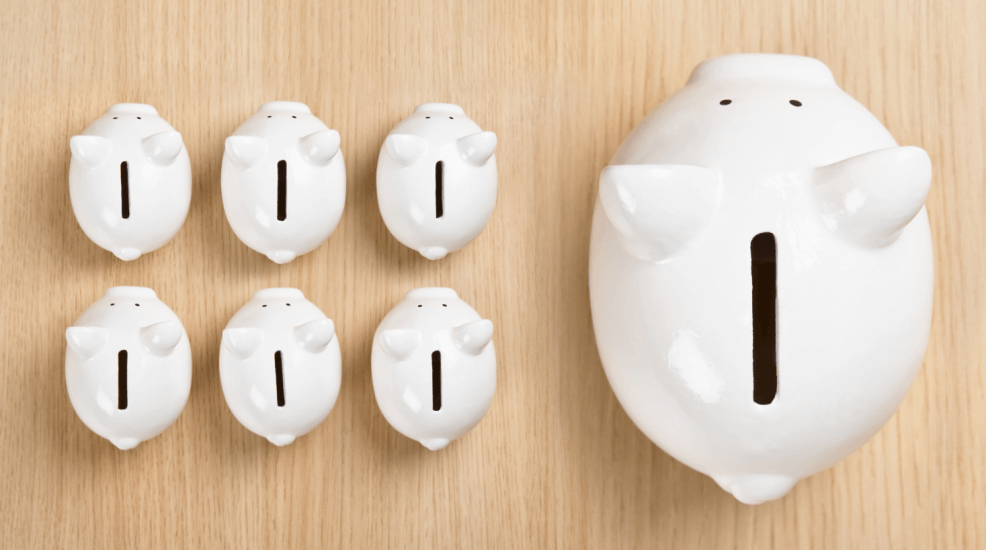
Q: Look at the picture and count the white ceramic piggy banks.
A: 7